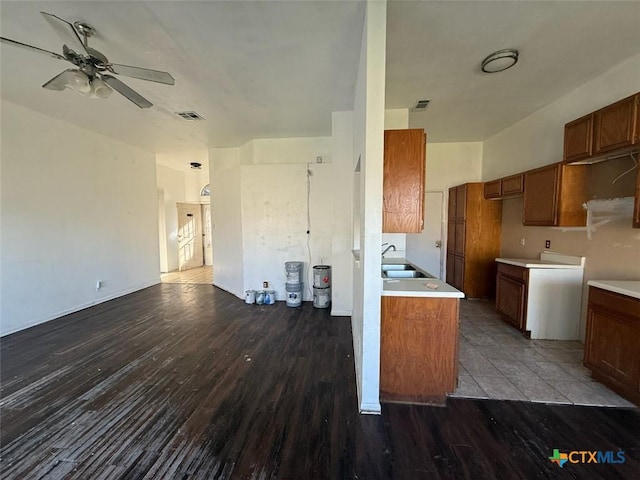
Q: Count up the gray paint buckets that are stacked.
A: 4